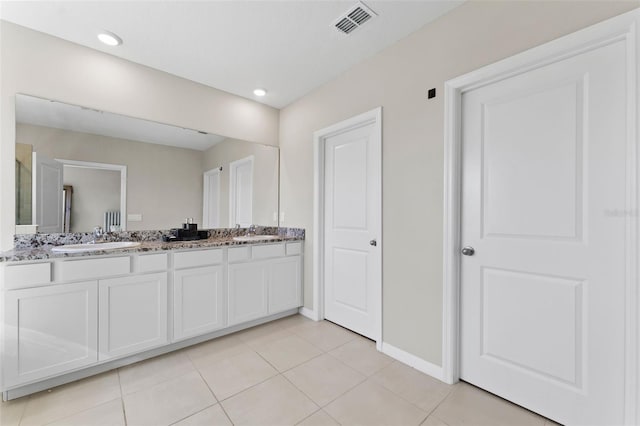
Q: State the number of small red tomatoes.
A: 0